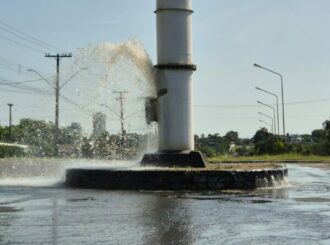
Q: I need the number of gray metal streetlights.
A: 5